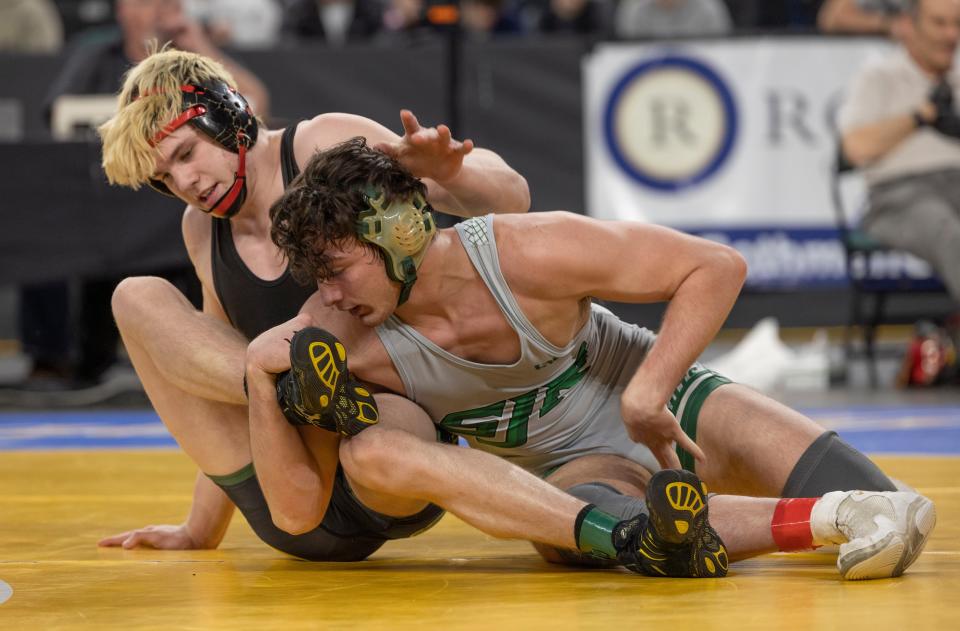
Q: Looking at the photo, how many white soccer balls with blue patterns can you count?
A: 0